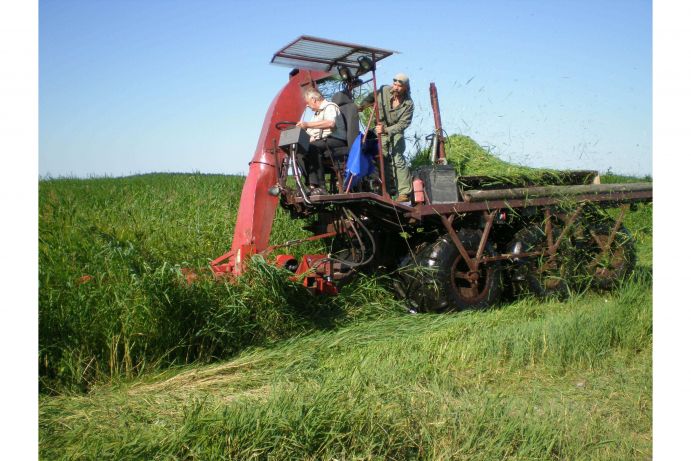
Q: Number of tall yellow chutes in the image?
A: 0